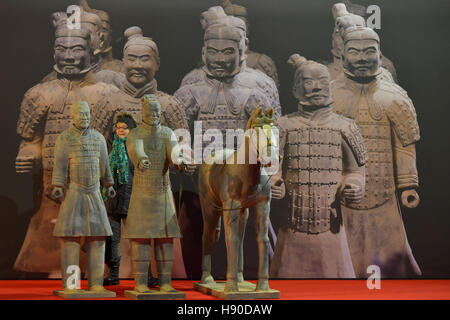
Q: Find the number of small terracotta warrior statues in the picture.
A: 2